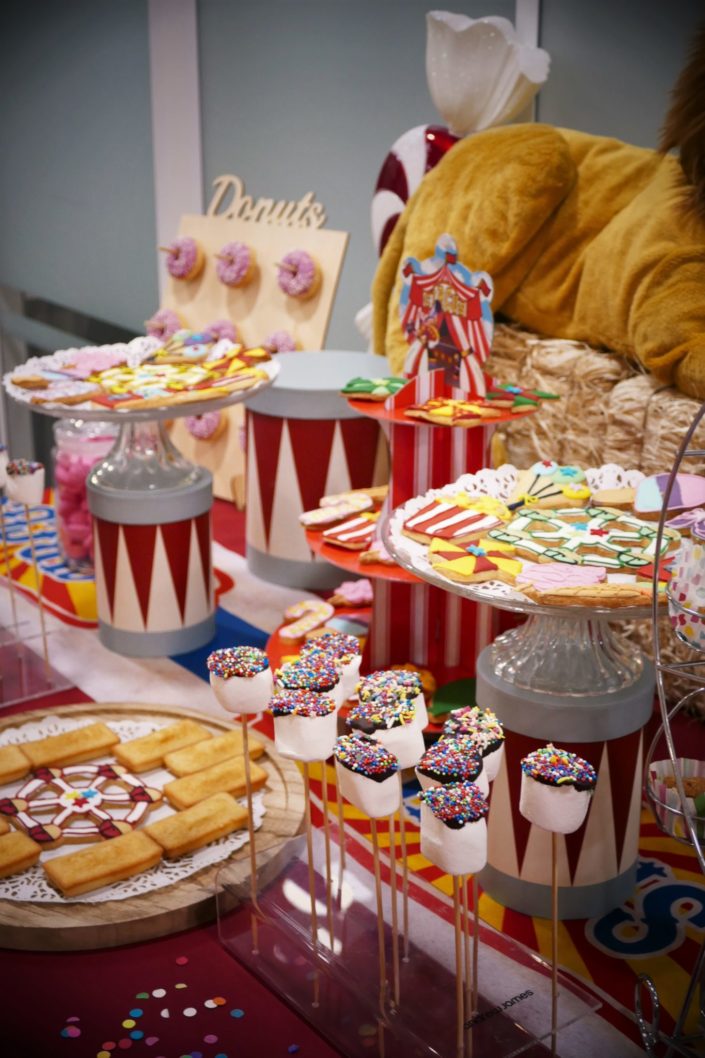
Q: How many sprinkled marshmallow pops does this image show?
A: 13